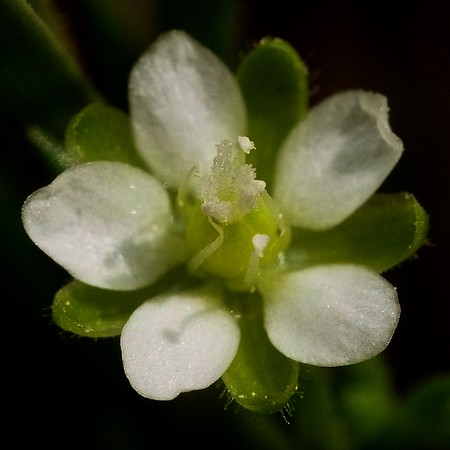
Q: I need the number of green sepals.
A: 5